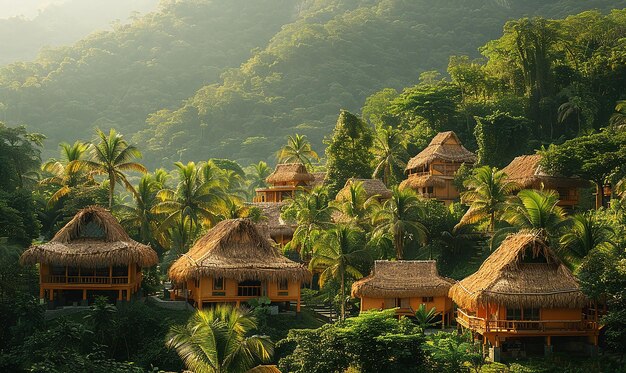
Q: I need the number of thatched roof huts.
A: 9